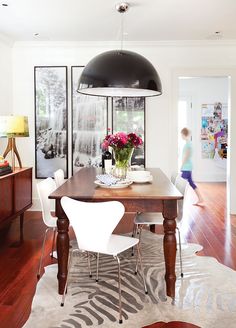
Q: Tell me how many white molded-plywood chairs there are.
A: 5